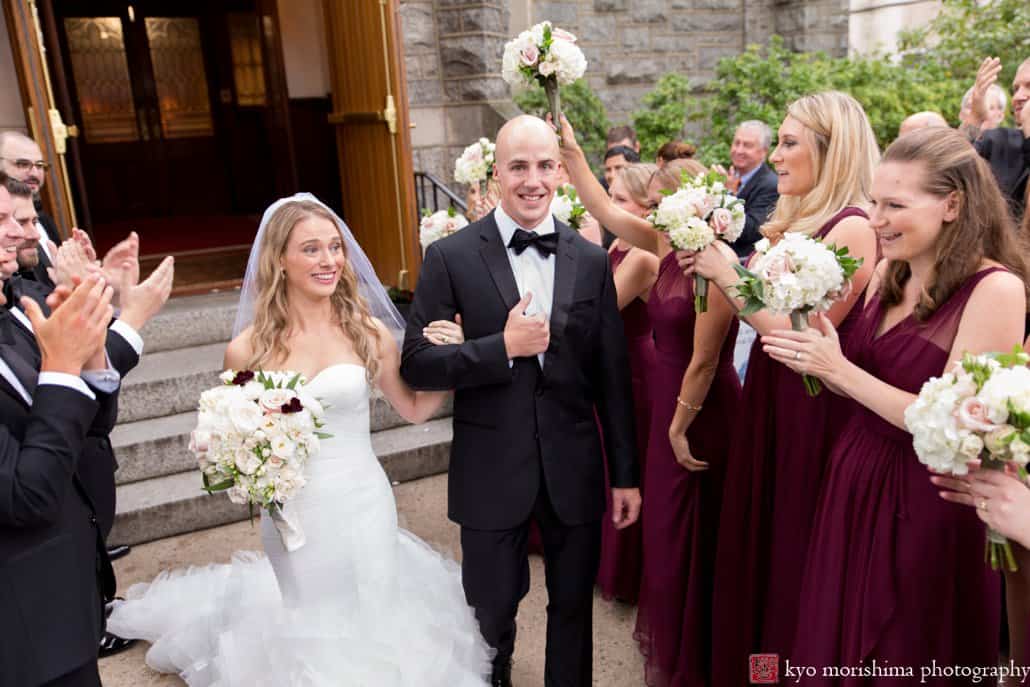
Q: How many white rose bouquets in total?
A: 8